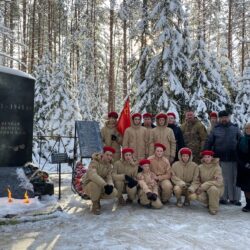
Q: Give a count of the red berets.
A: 12